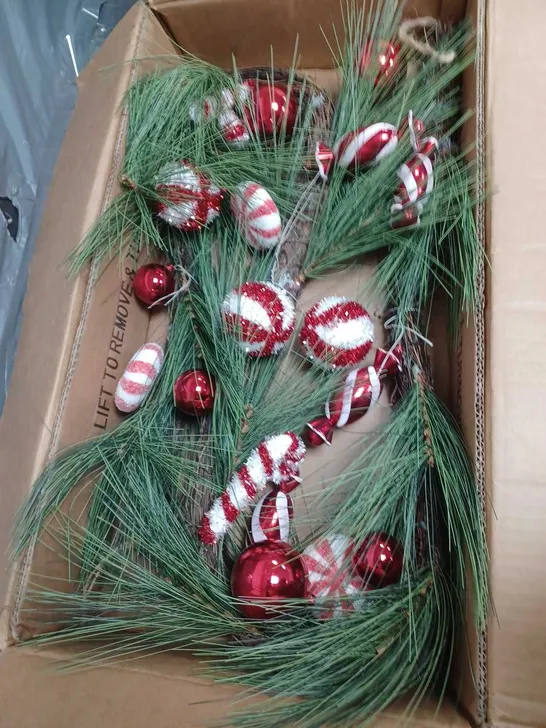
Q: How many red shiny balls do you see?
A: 6